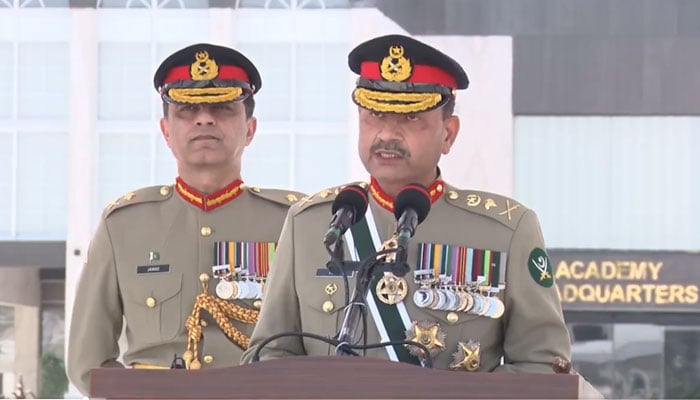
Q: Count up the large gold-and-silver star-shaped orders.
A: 2